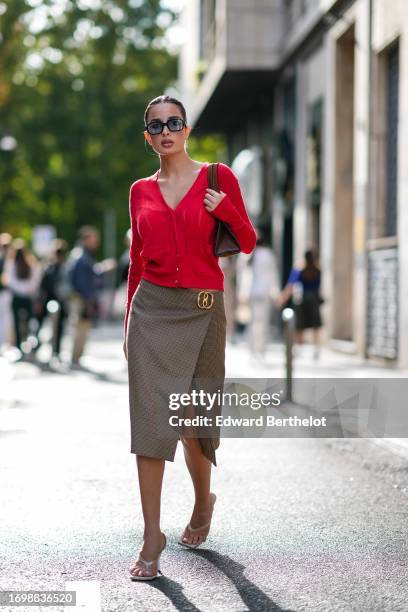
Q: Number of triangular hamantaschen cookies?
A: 0